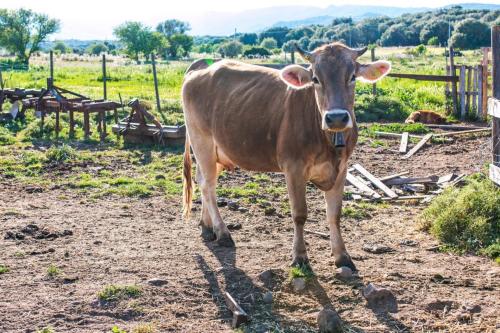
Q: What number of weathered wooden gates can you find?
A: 1